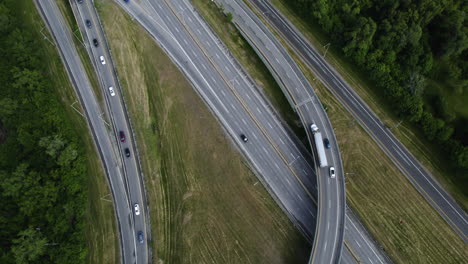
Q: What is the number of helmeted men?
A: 0